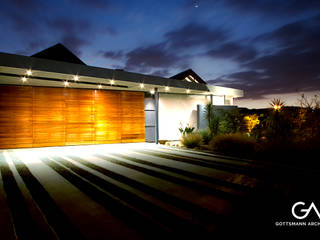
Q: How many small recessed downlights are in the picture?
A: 10